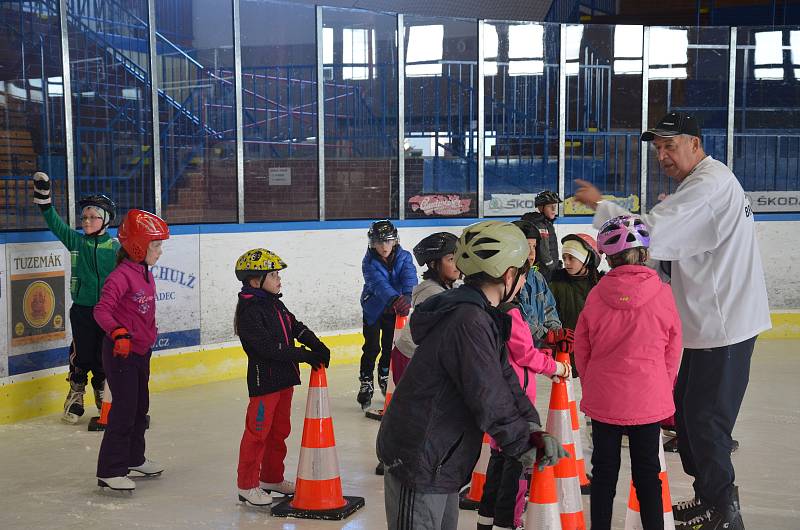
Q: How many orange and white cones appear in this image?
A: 8